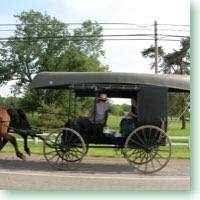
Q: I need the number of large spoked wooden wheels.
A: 4